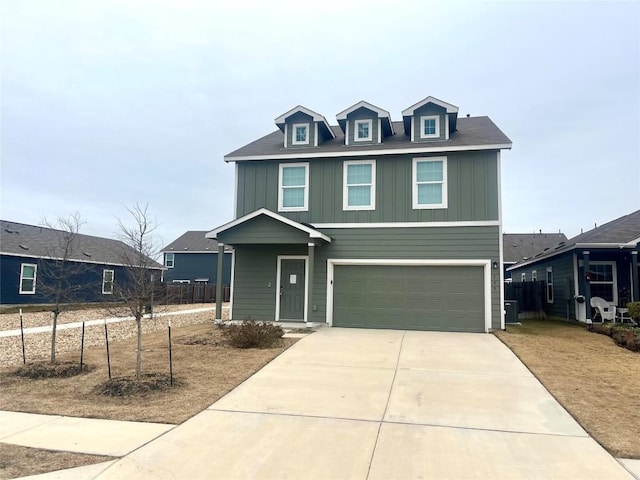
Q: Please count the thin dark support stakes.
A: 4